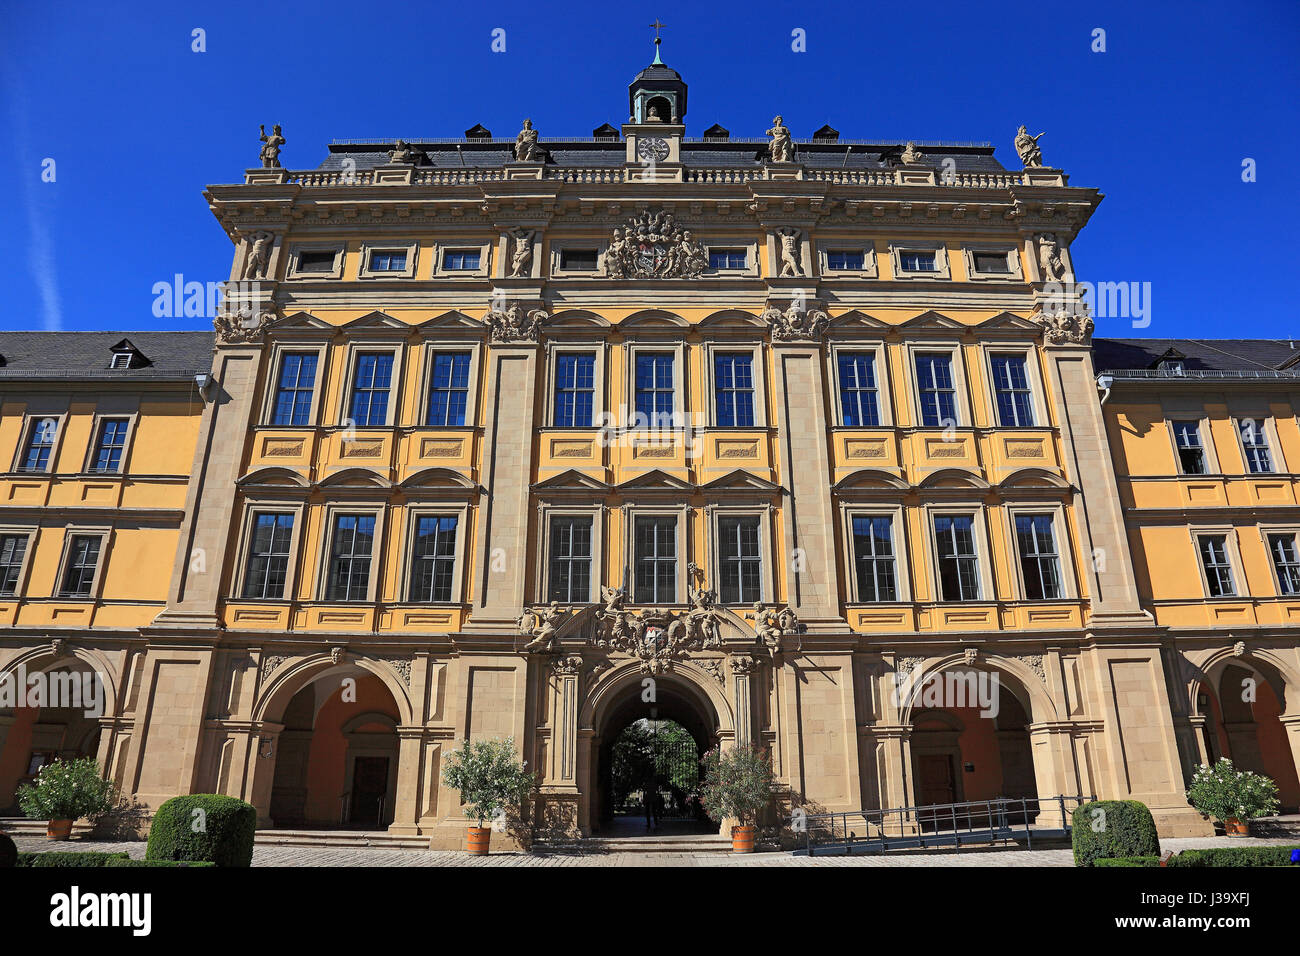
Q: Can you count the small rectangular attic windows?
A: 8